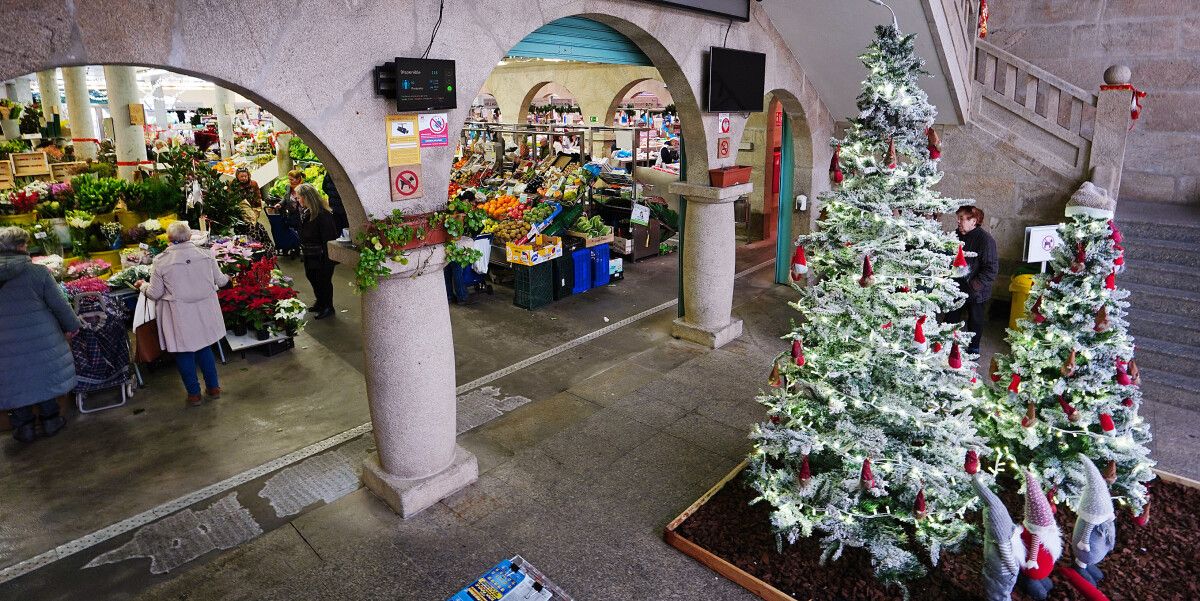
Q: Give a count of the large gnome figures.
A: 3